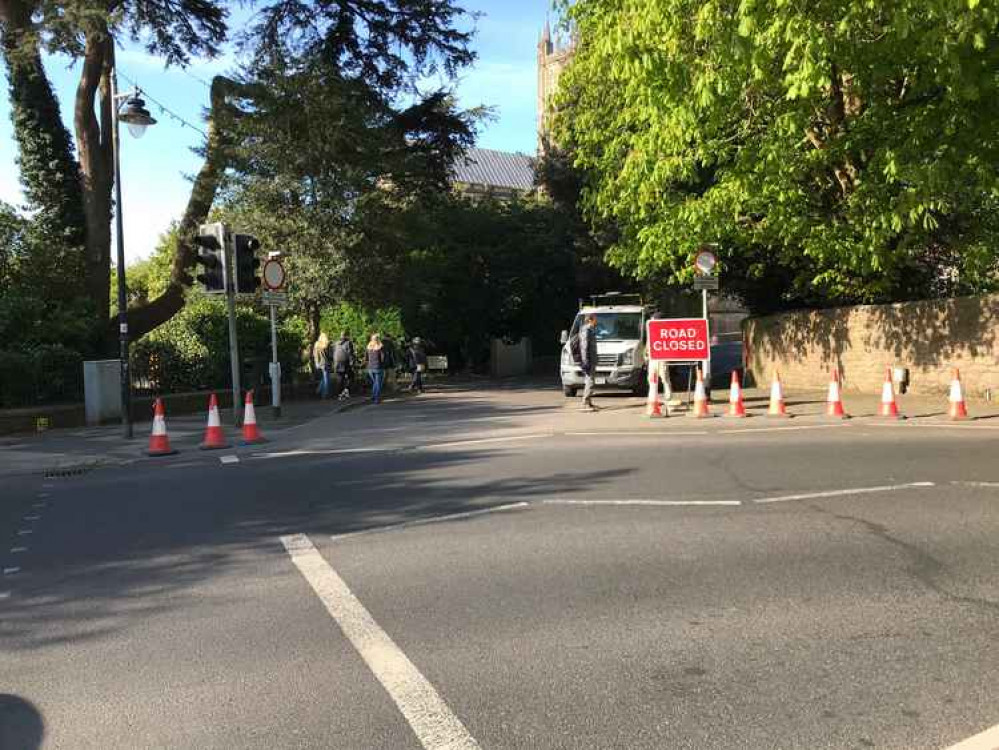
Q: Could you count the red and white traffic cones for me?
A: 10